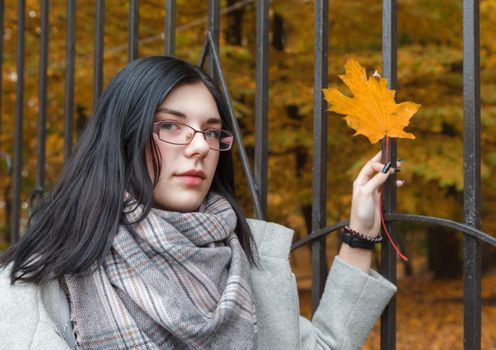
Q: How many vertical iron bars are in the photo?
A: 12